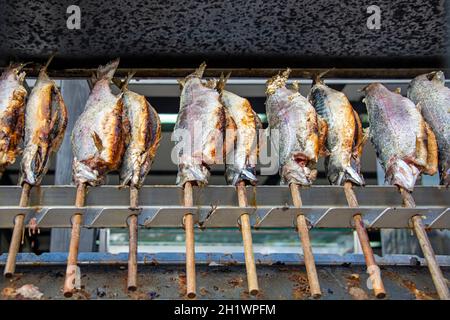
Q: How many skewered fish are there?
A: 10